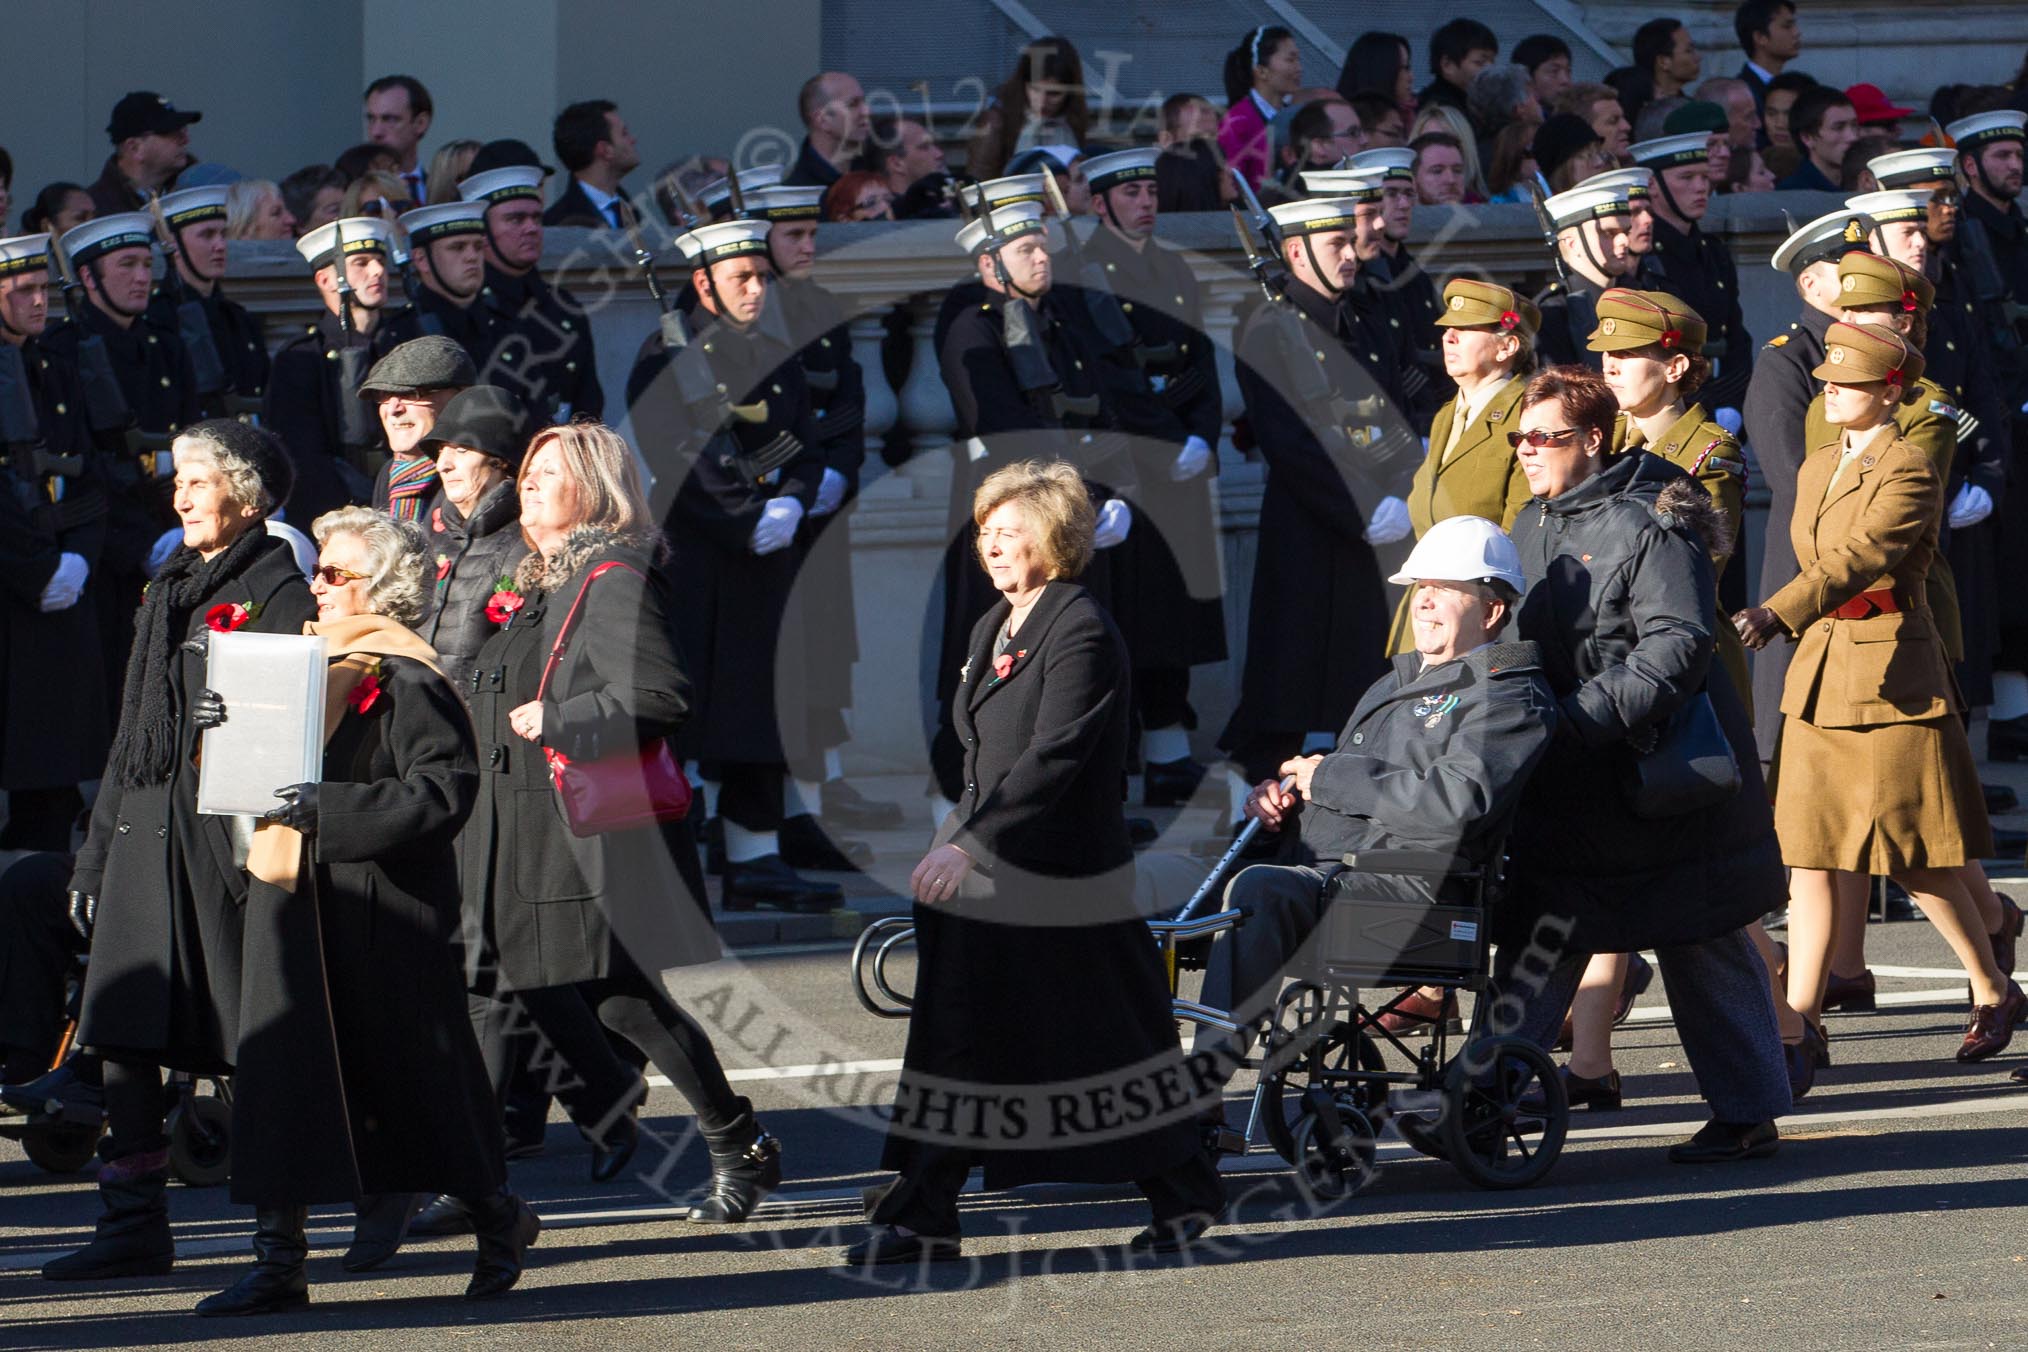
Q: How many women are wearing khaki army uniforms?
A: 4